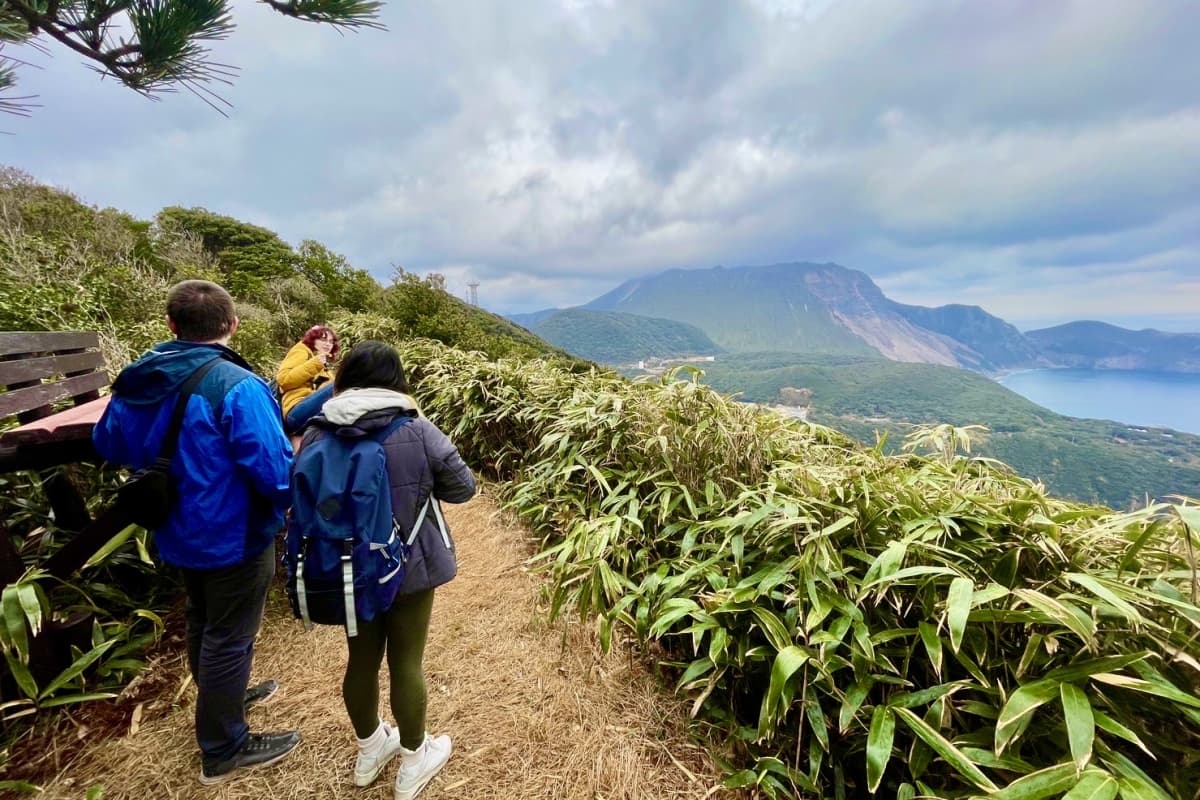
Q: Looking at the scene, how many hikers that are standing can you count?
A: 2